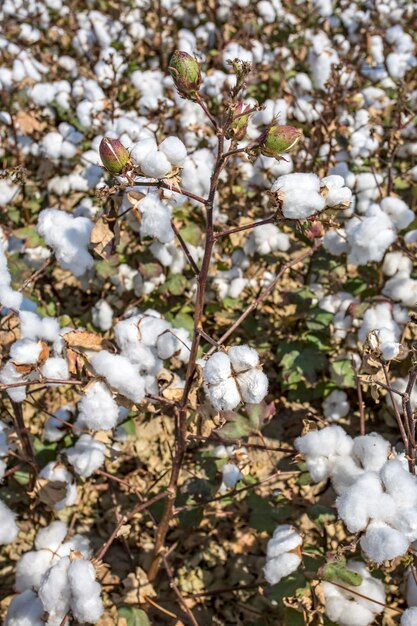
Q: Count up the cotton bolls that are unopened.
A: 4